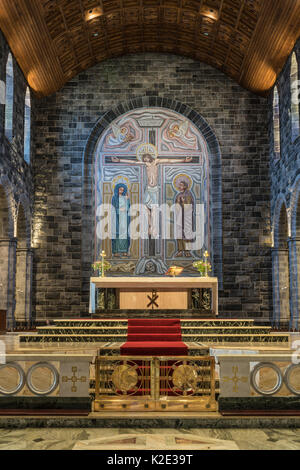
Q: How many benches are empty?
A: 0